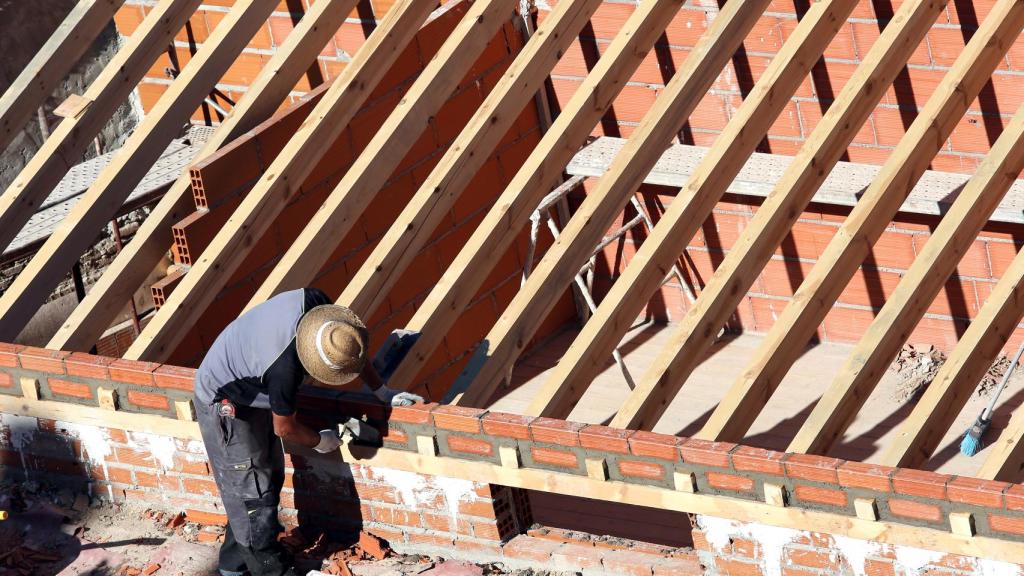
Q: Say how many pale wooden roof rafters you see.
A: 15